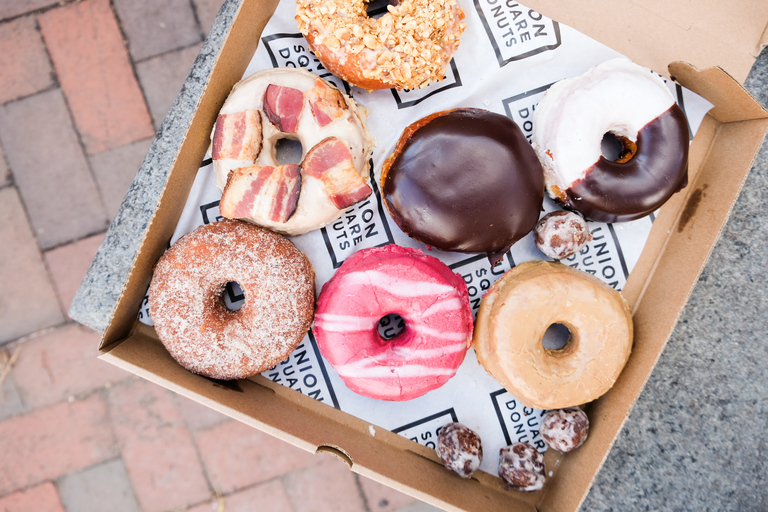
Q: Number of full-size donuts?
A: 7